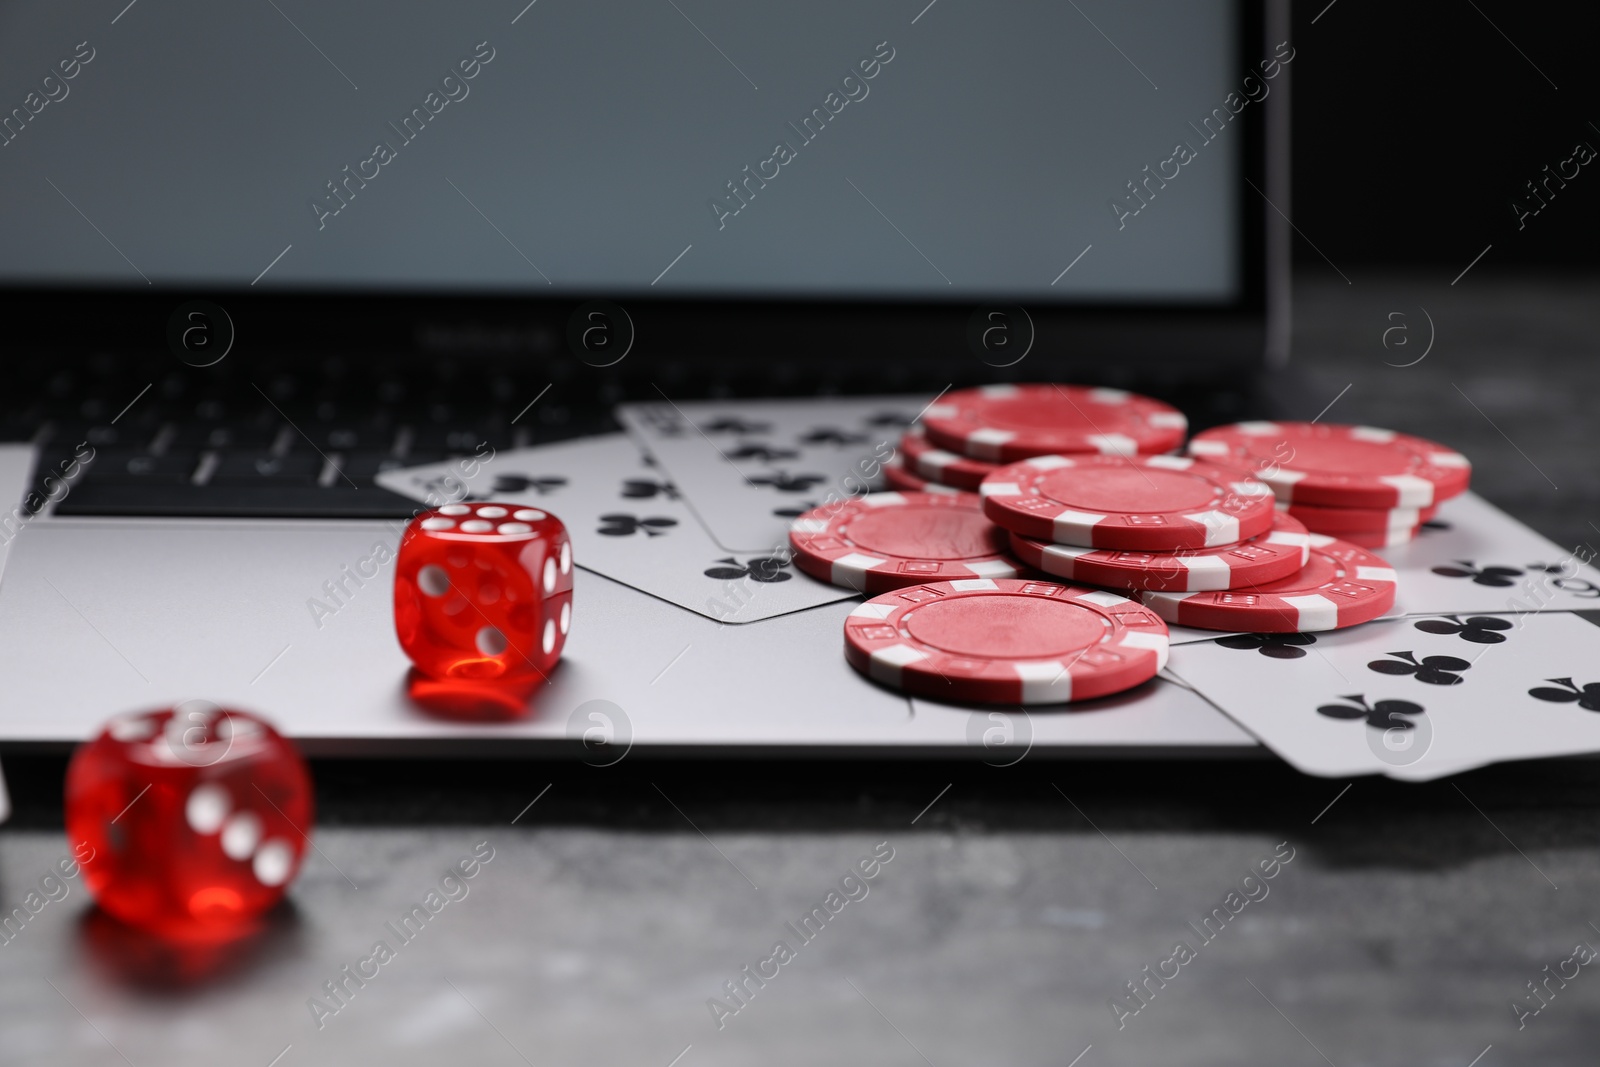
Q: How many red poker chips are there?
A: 11